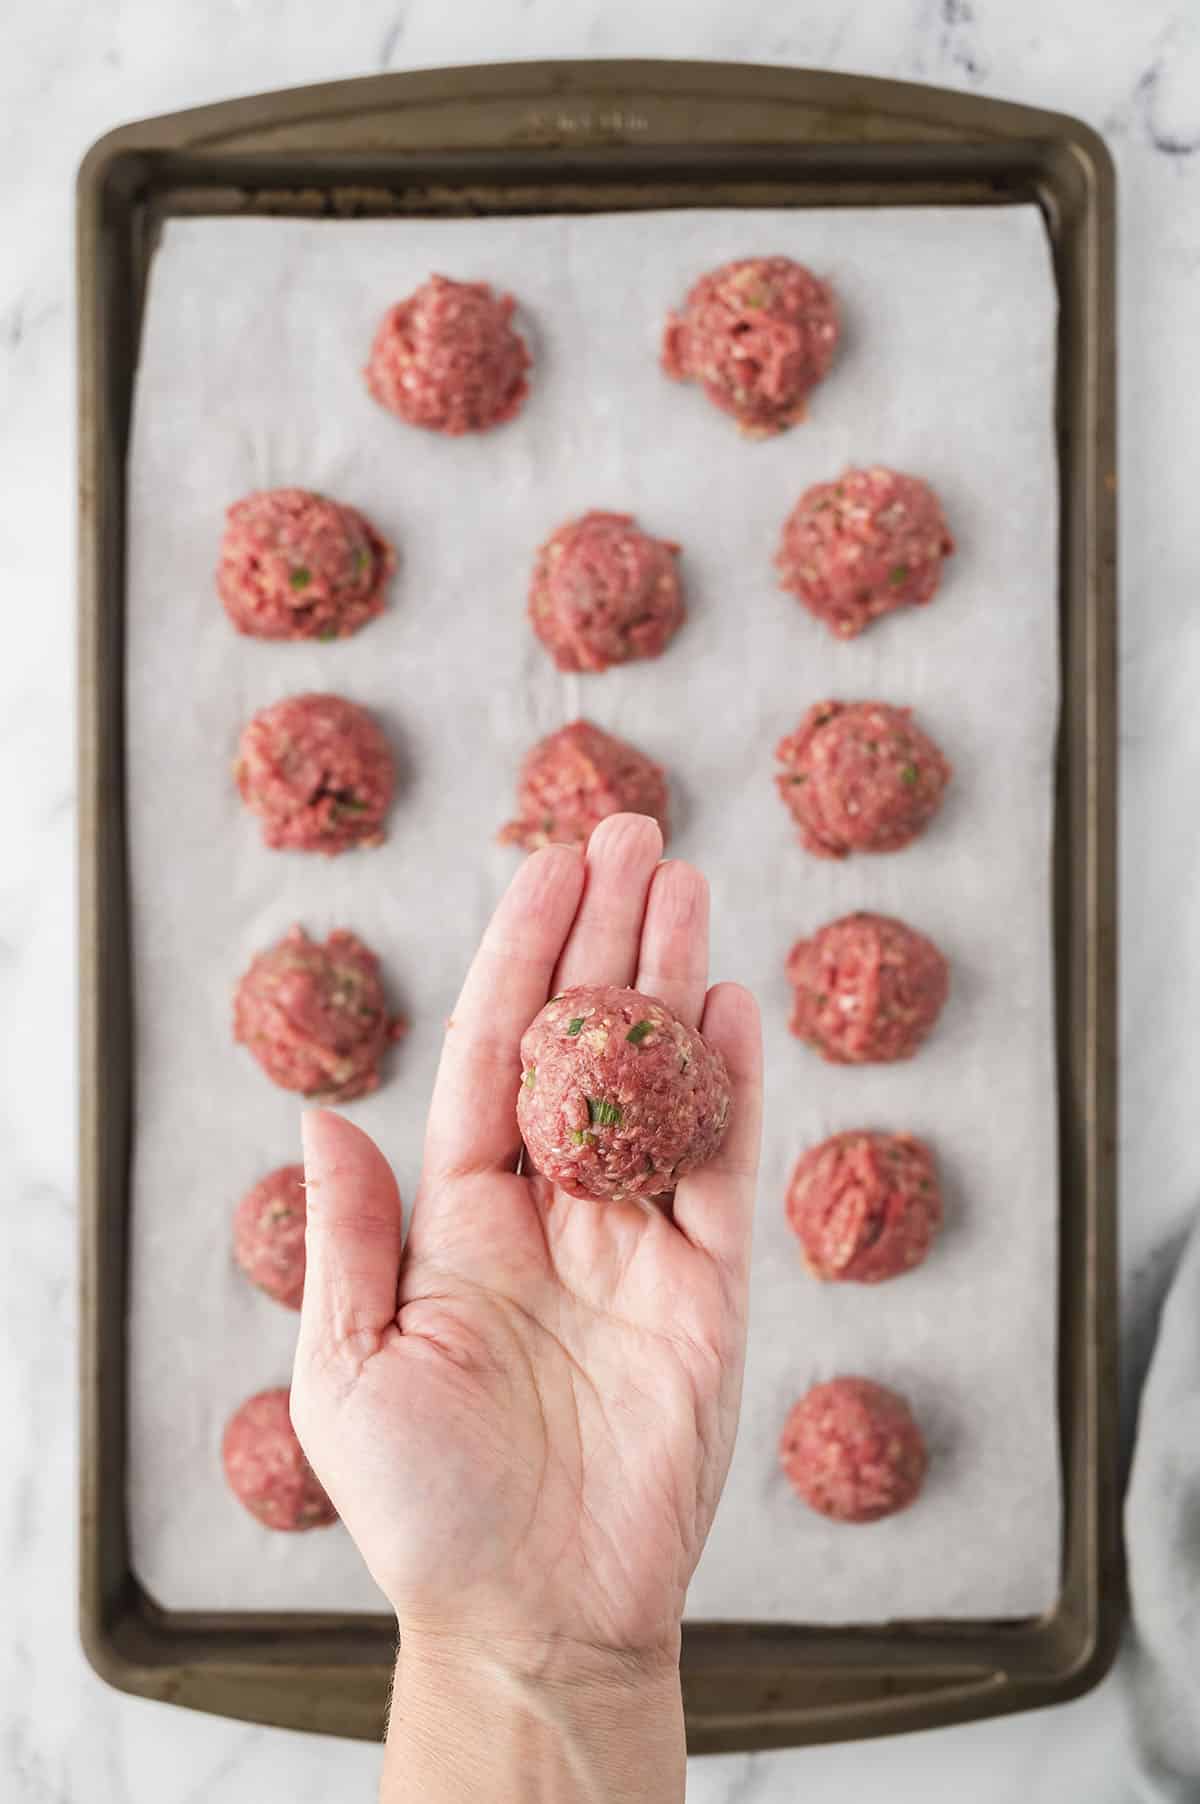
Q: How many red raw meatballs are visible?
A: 15